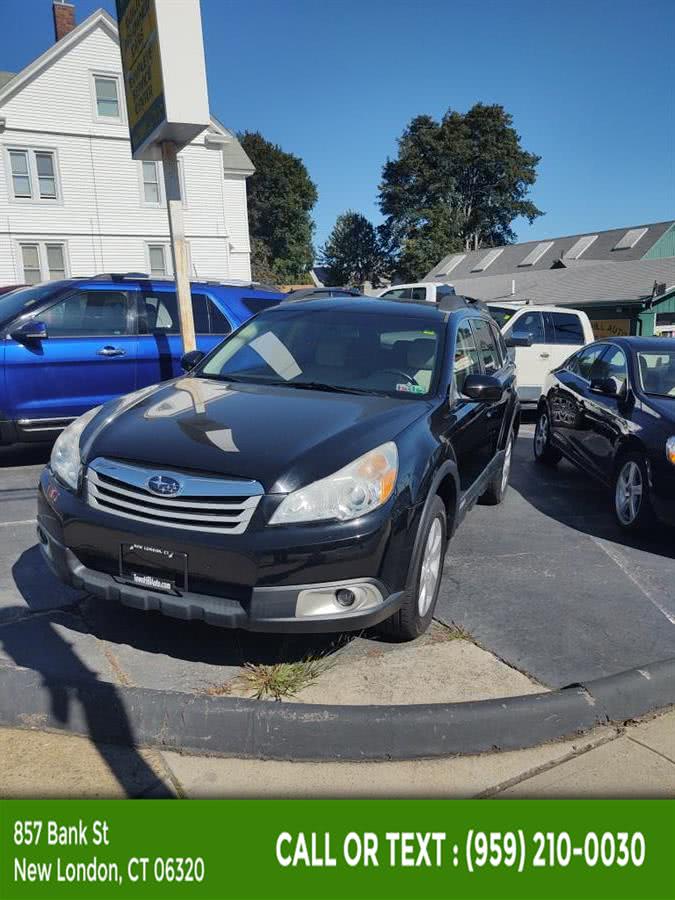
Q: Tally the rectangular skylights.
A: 5